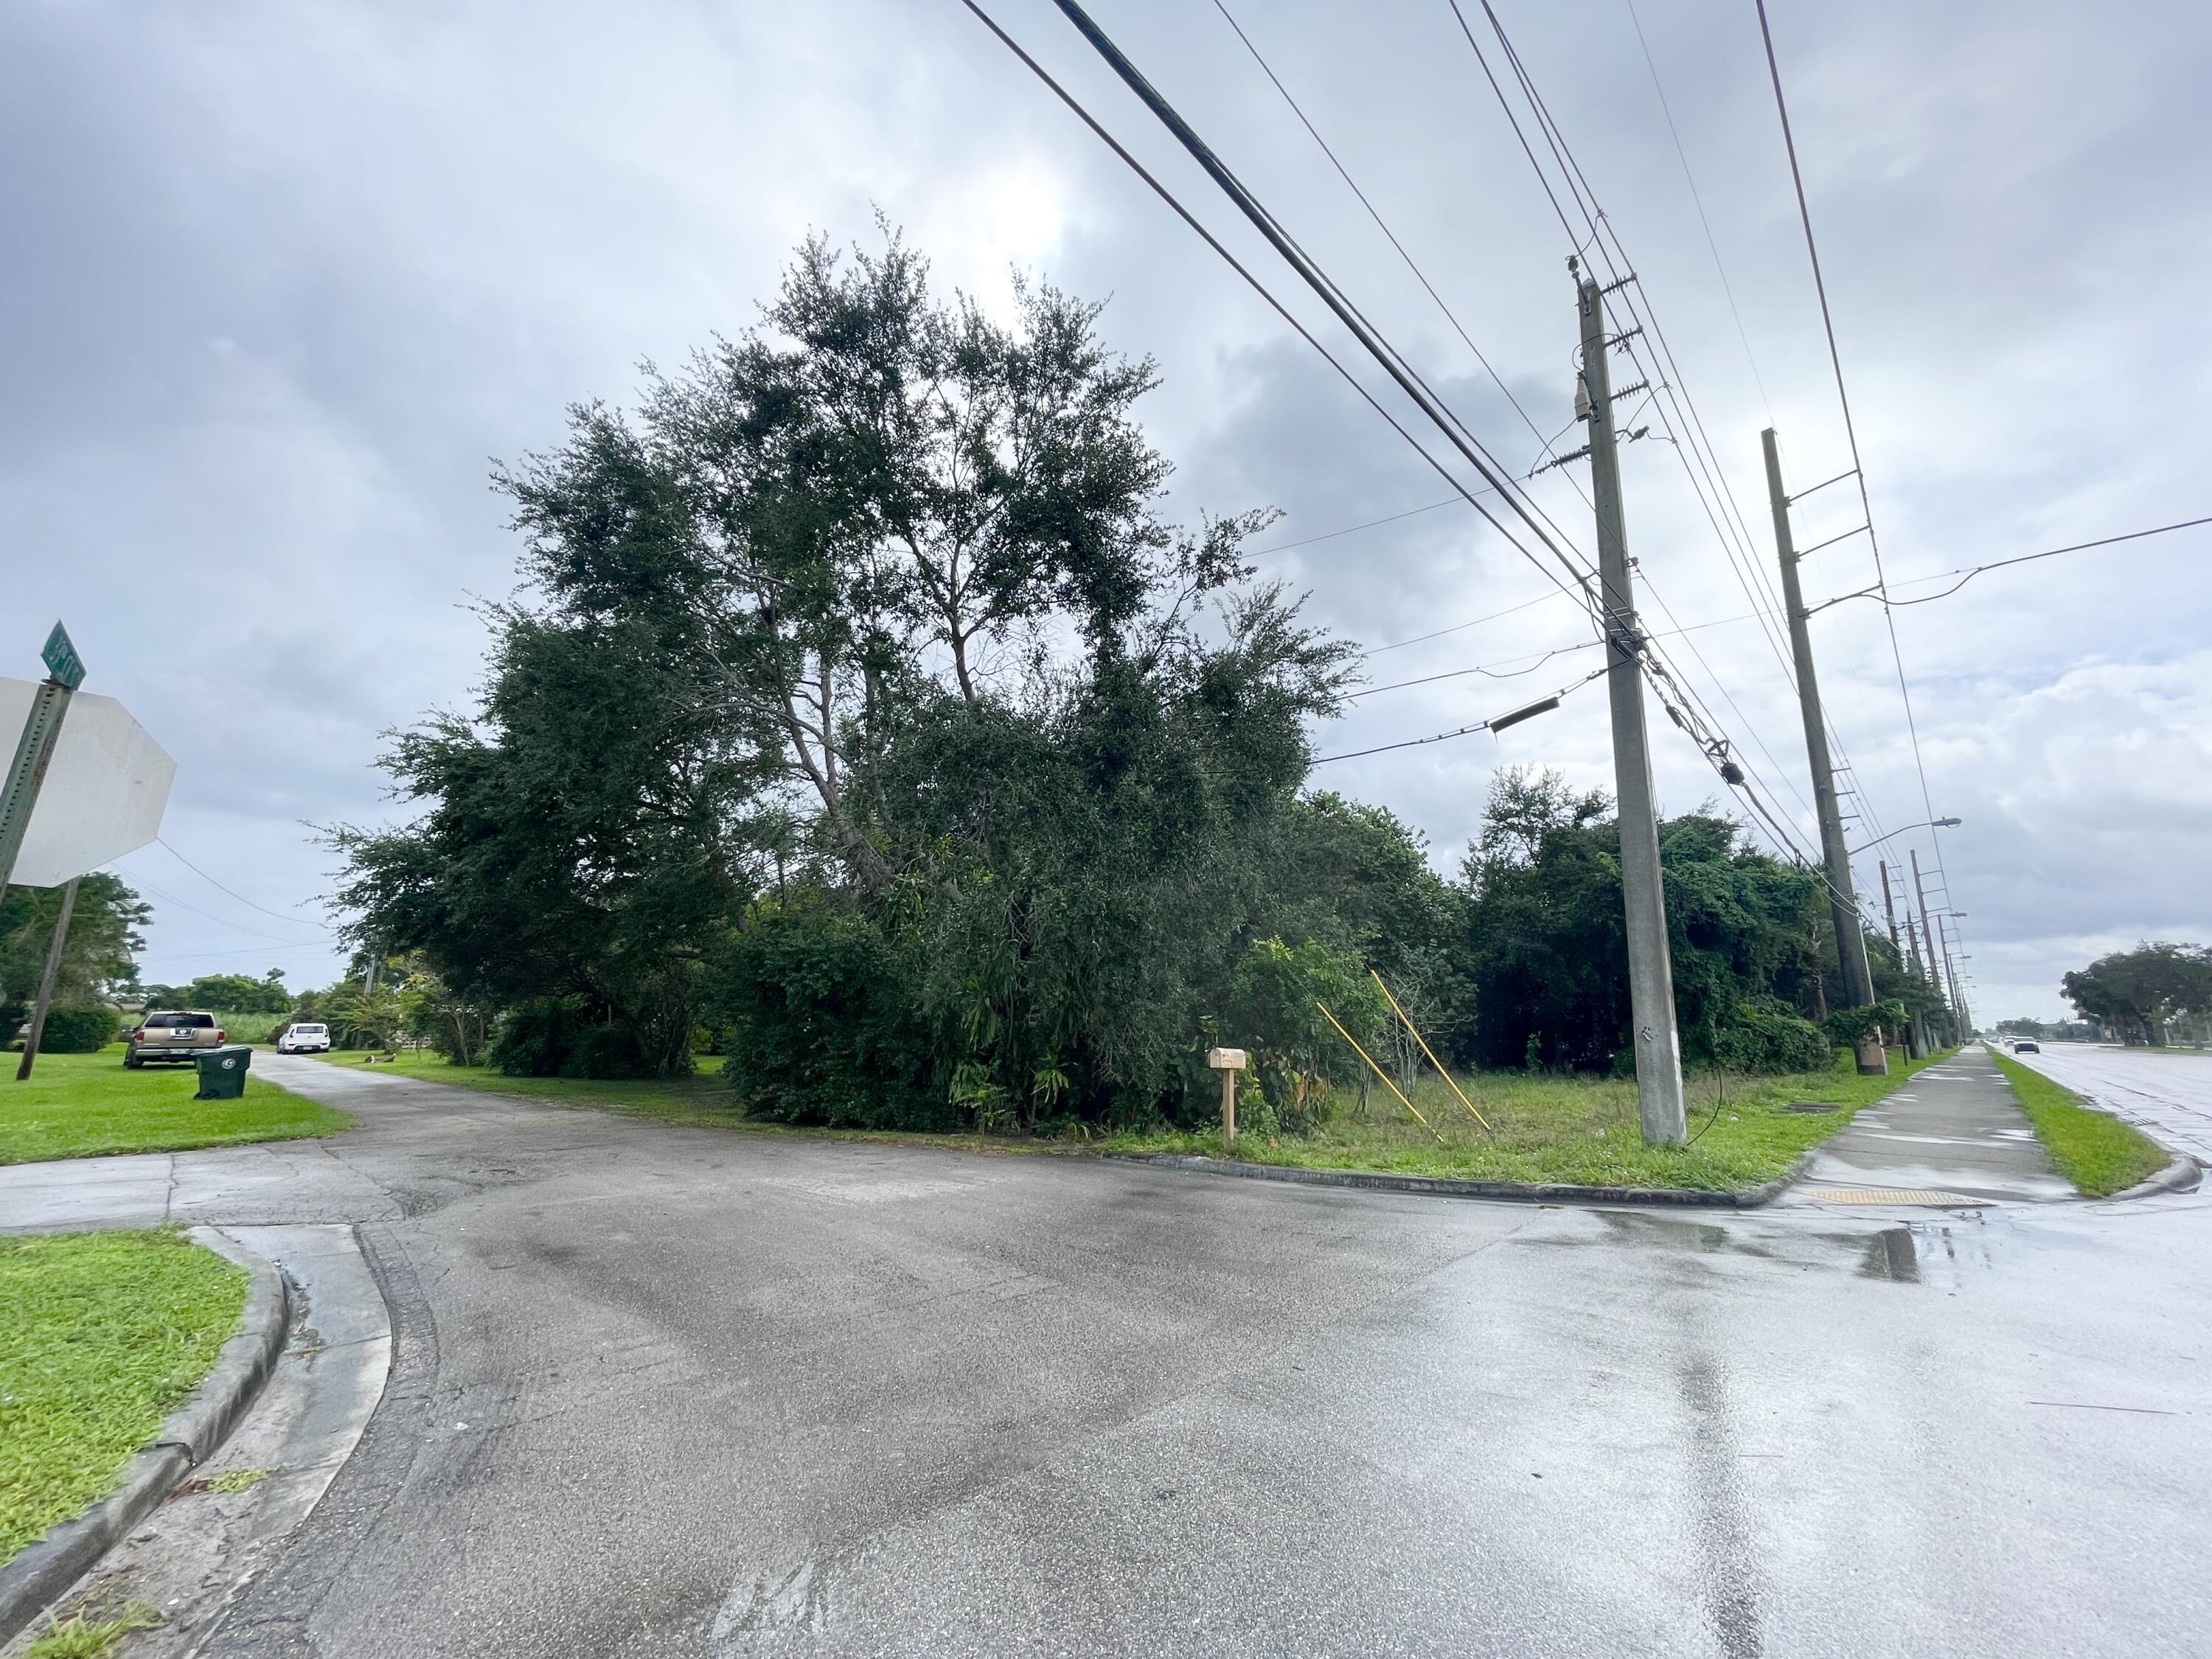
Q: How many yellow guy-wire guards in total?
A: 2